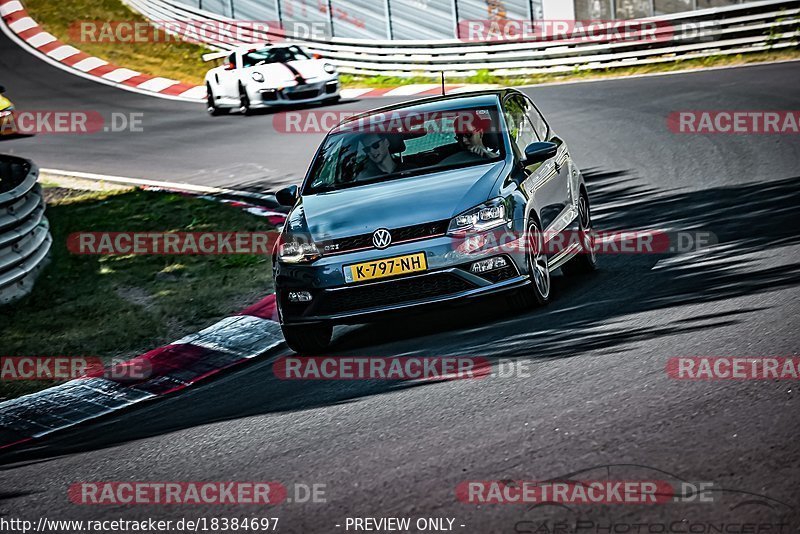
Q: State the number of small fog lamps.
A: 2